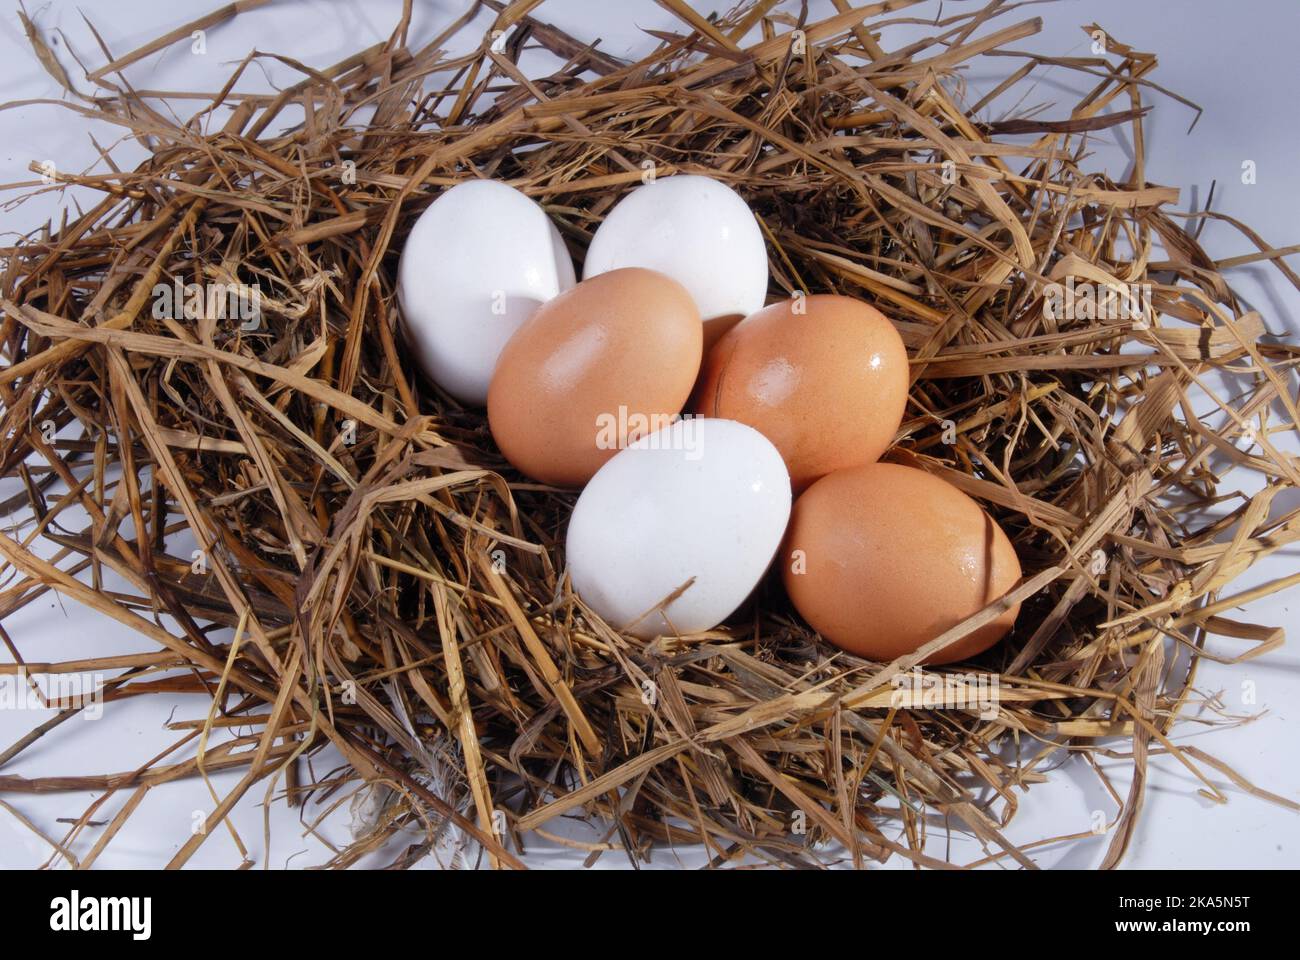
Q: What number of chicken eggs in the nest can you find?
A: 6